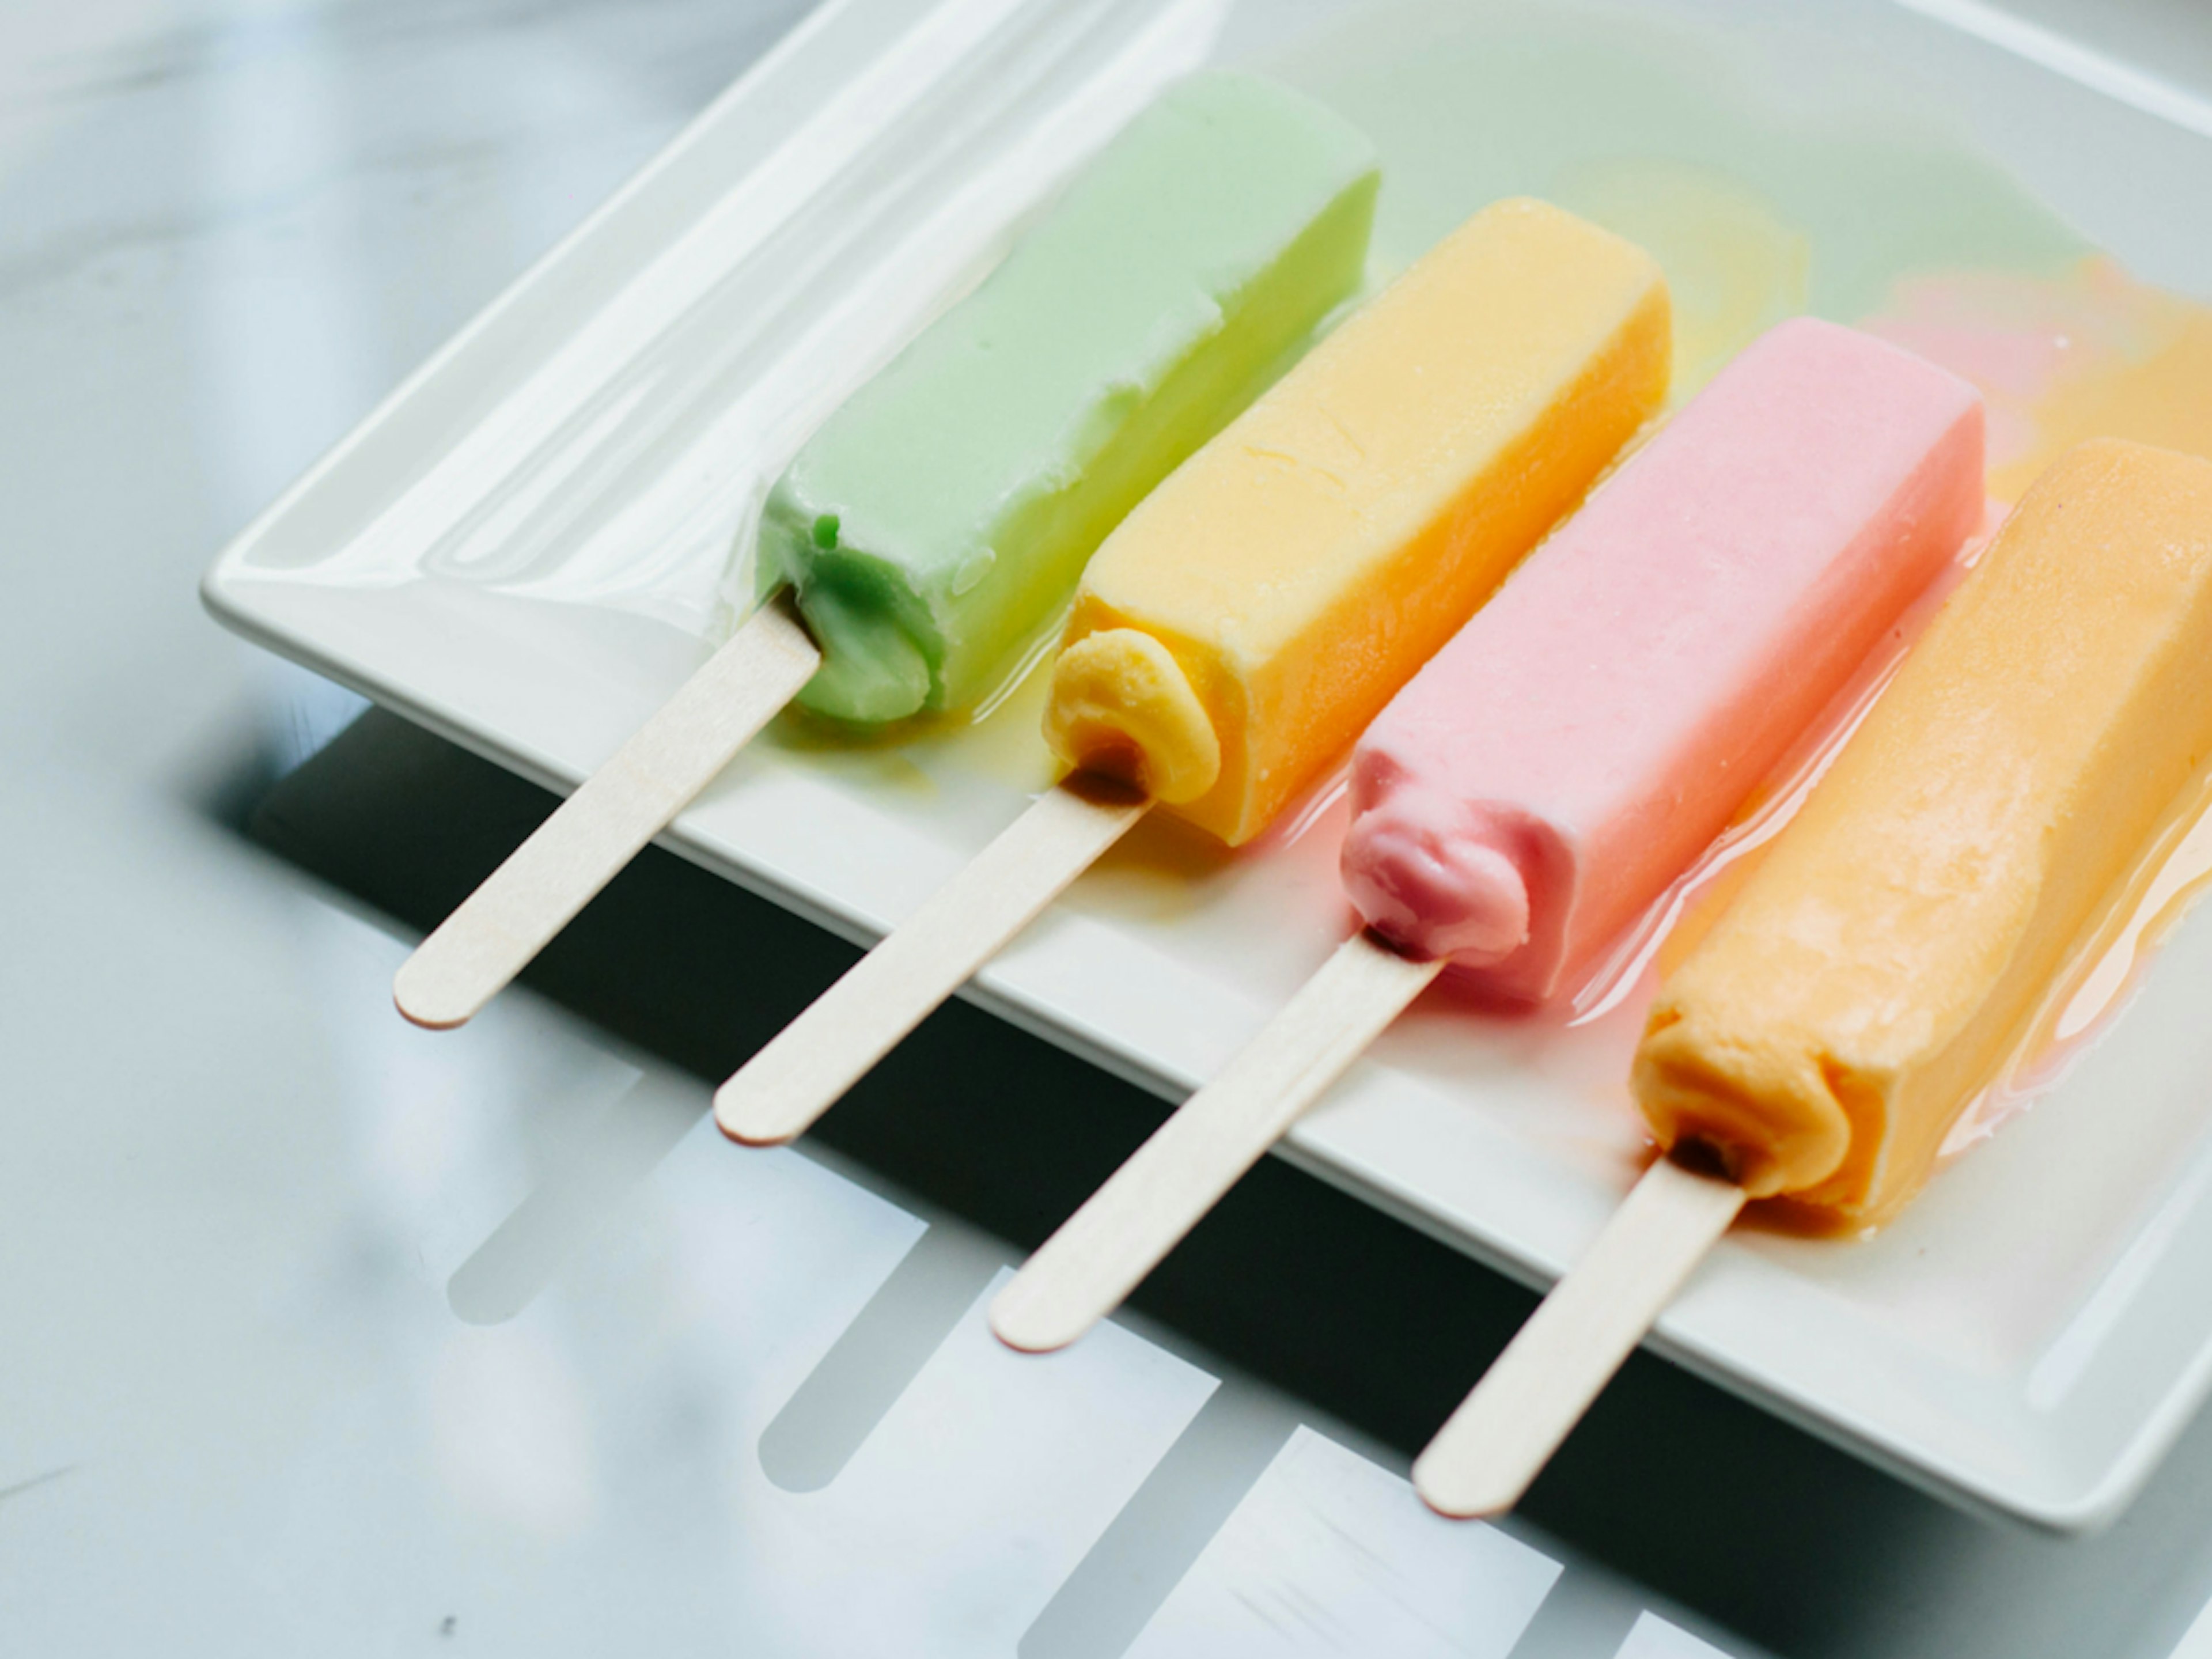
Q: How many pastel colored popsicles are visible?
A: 4